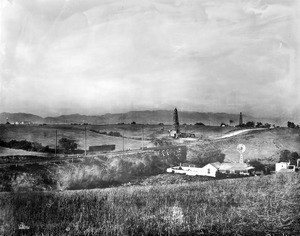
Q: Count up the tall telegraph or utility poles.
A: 4